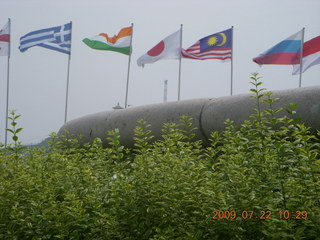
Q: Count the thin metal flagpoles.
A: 6